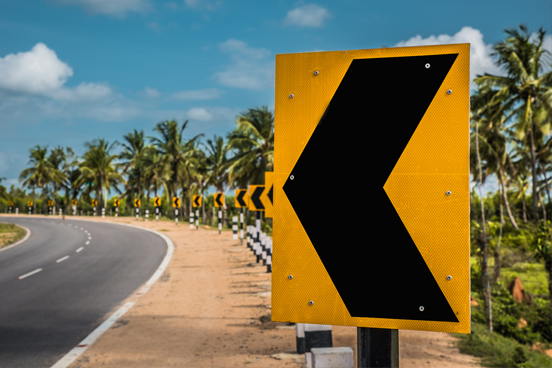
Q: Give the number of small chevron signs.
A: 14